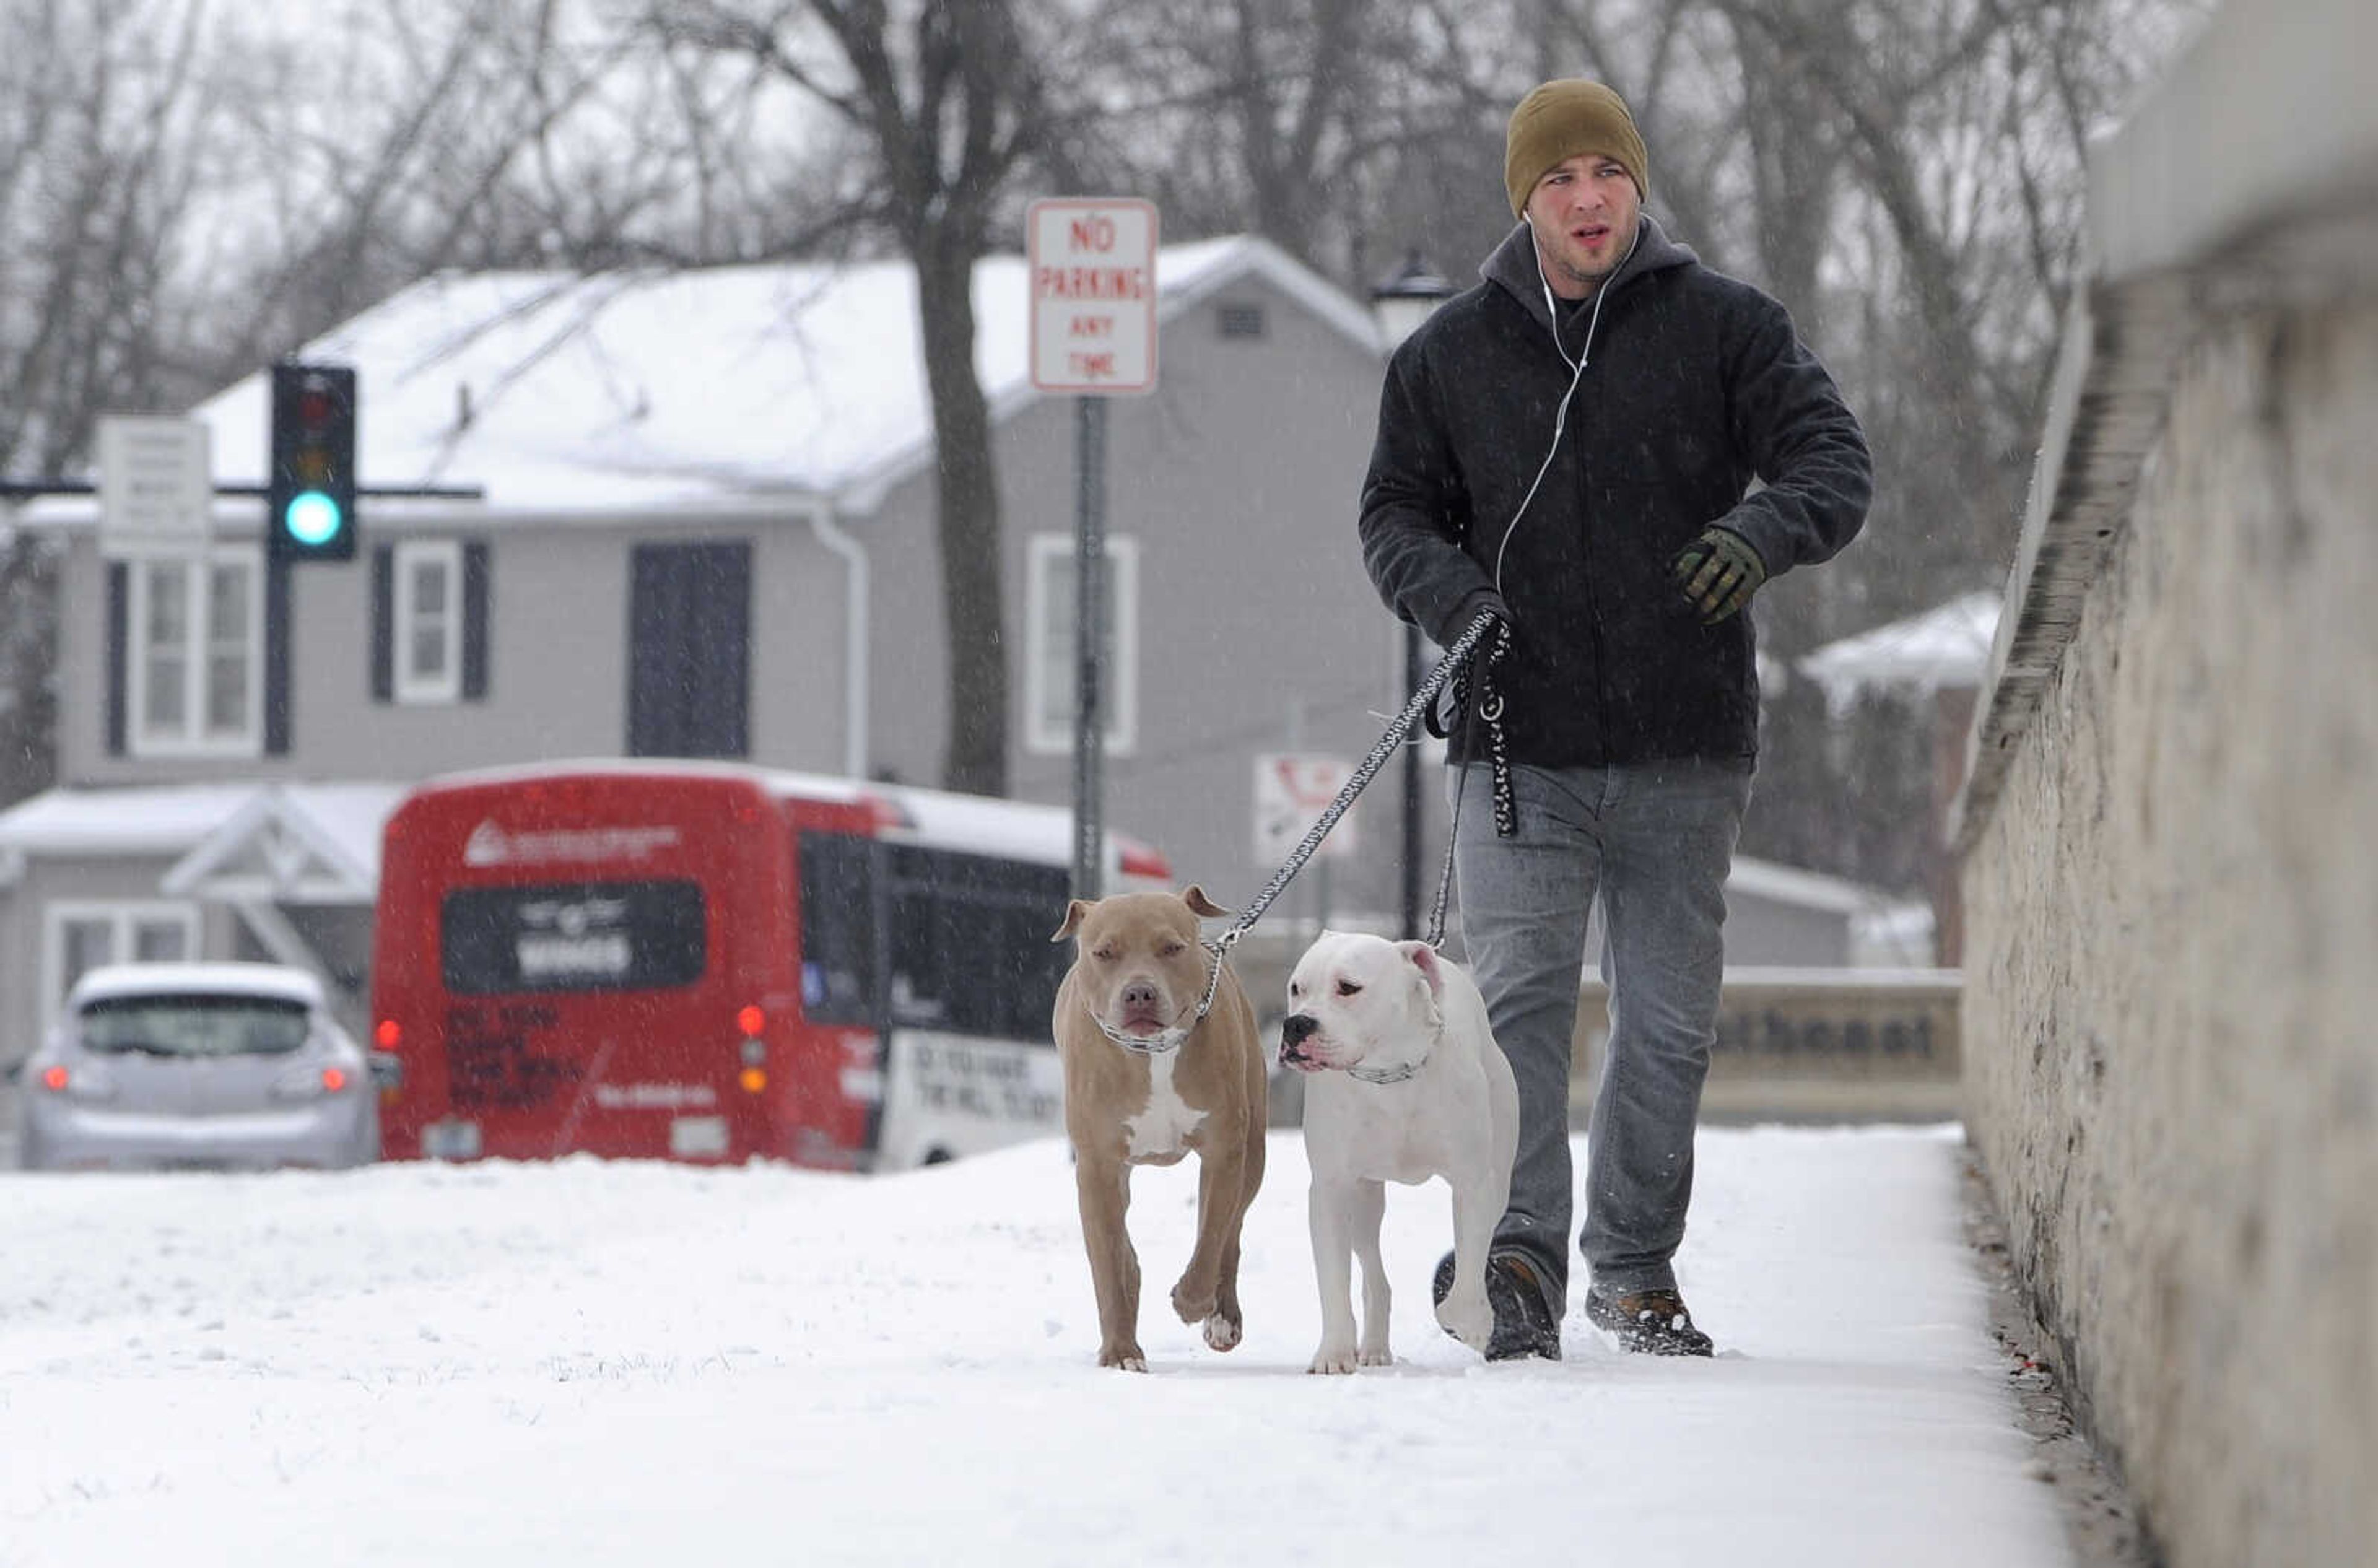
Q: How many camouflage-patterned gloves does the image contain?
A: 1